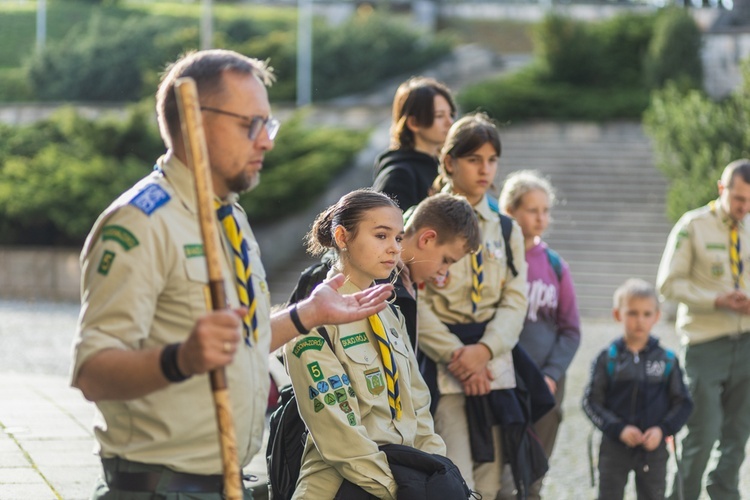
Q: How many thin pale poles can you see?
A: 3